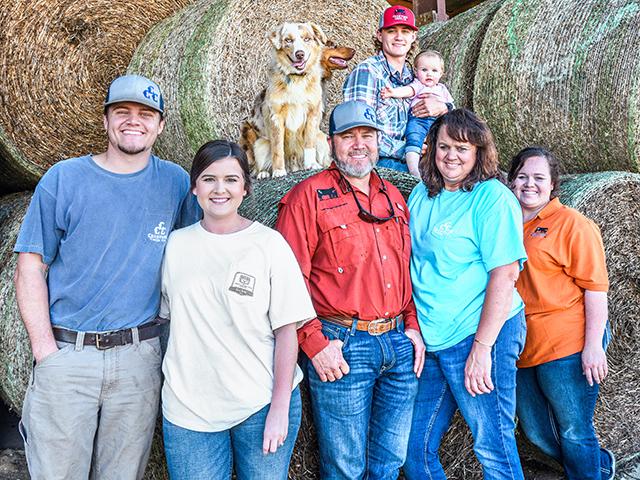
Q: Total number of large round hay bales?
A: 7